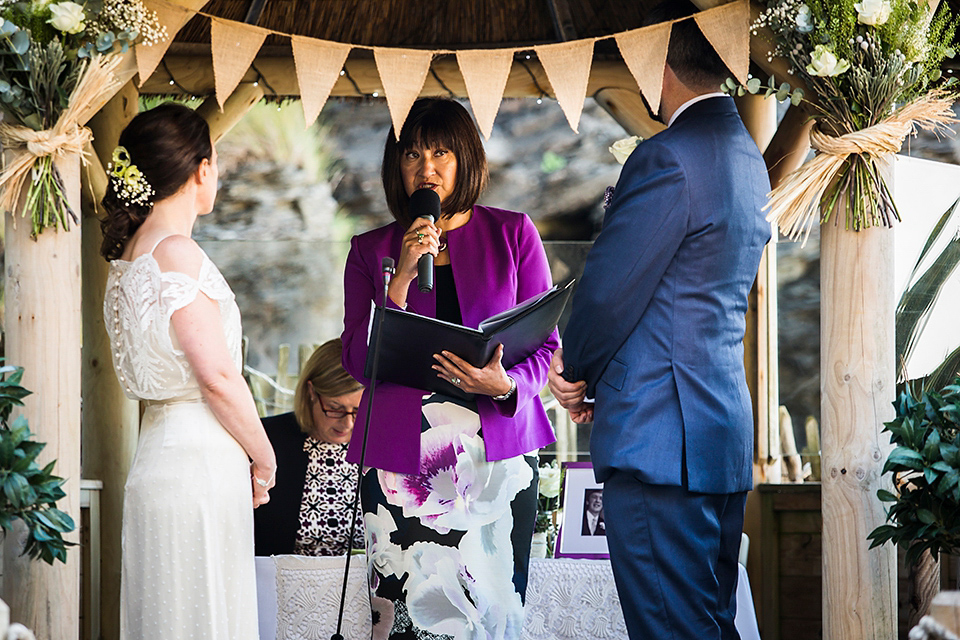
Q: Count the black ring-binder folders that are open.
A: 1